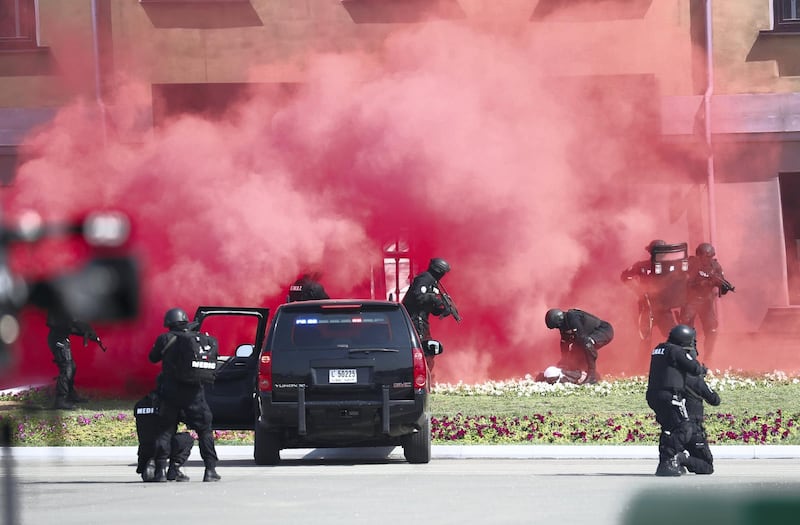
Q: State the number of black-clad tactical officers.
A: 10